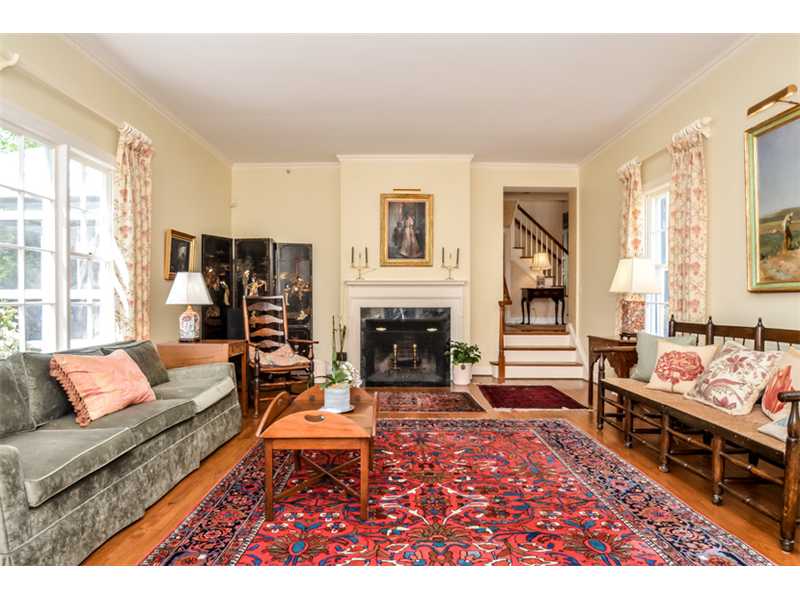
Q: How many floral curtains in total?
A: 3